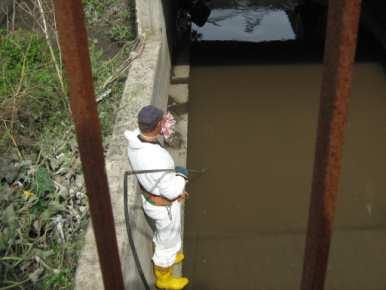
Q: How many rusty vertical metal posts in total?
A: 2